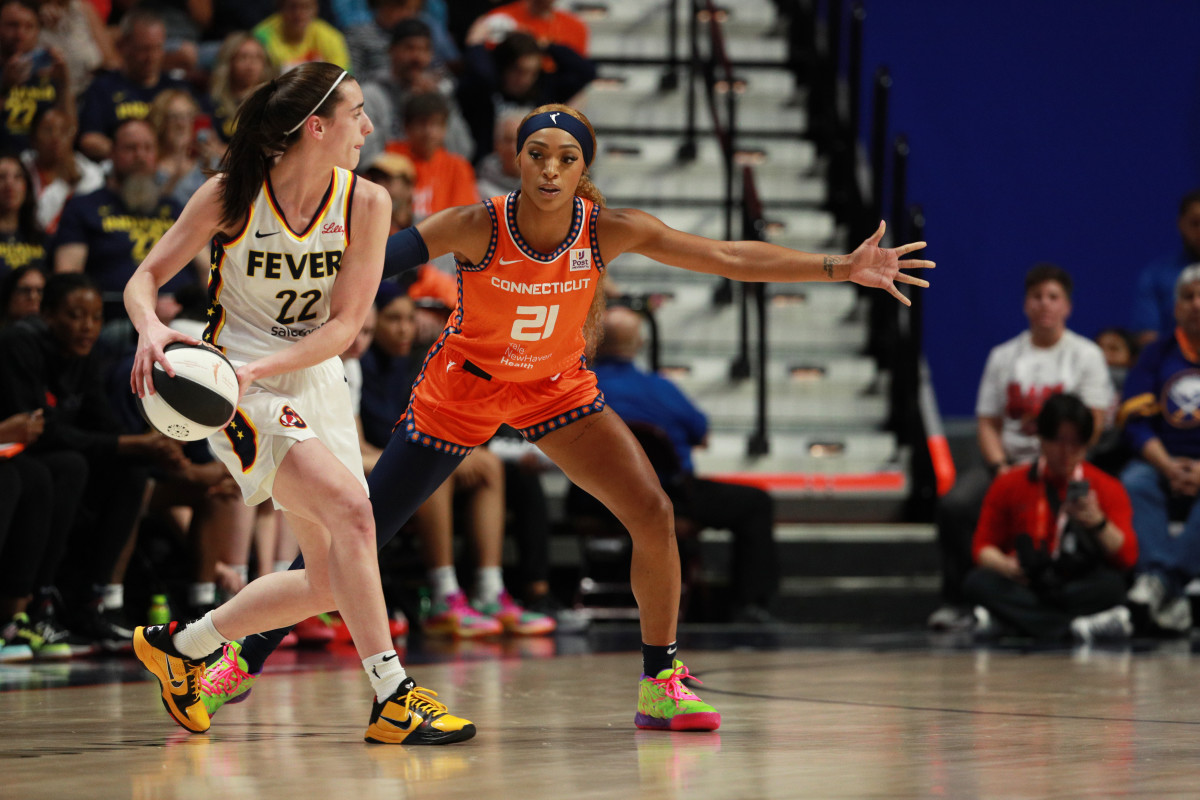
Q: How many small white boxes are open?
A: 0